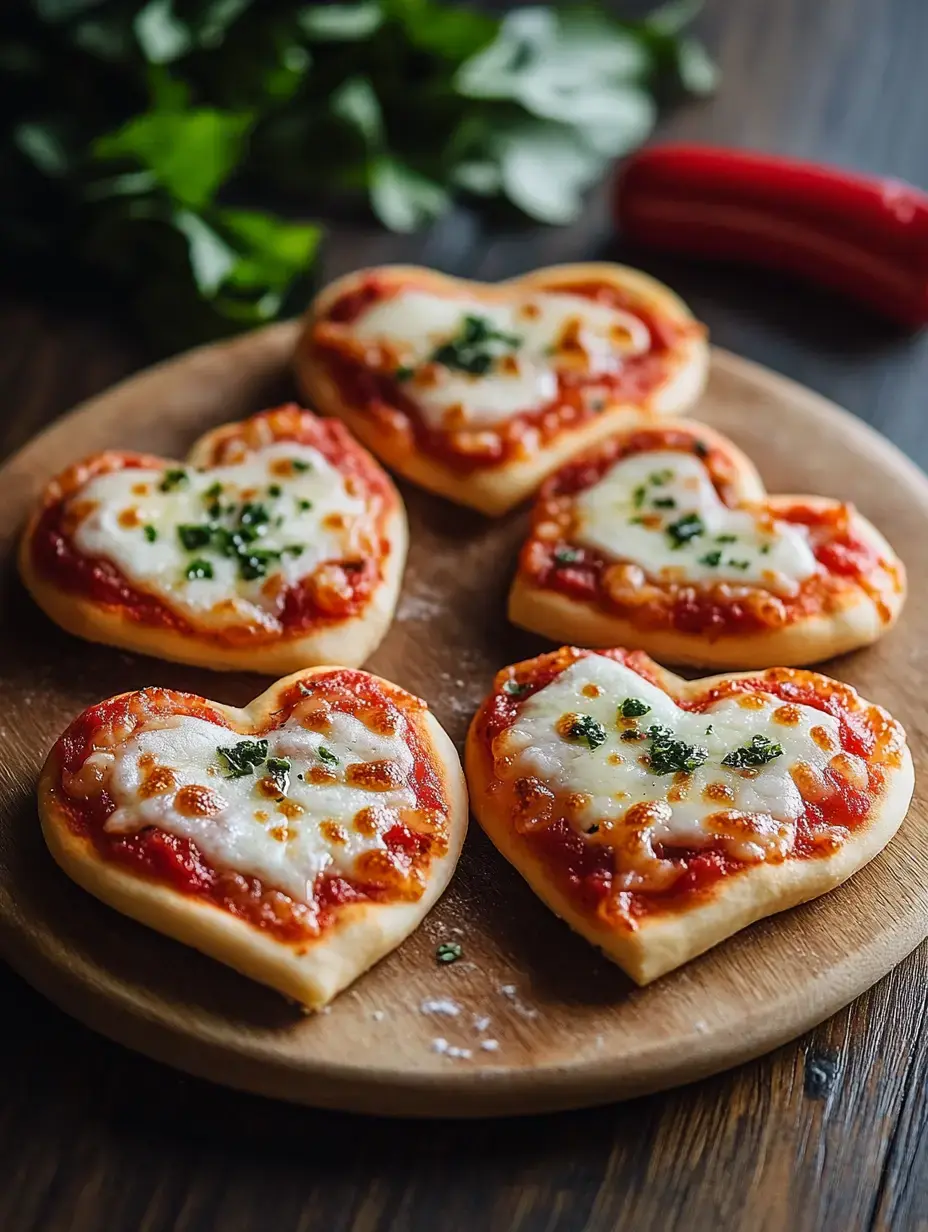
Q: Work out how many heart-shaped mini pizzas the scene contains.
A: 5